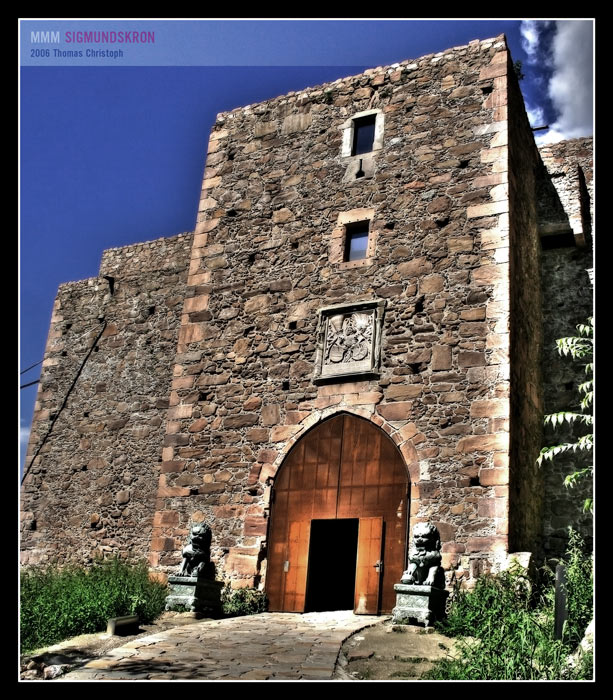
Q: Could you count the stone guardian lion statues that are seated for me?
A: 2